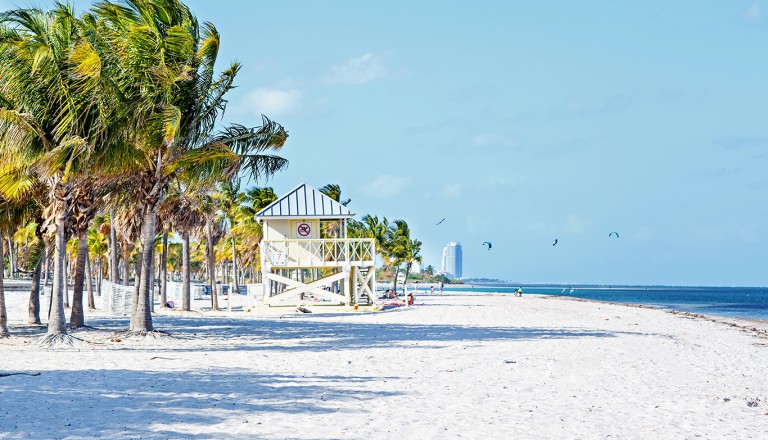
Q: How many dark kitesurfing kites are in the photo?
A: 4